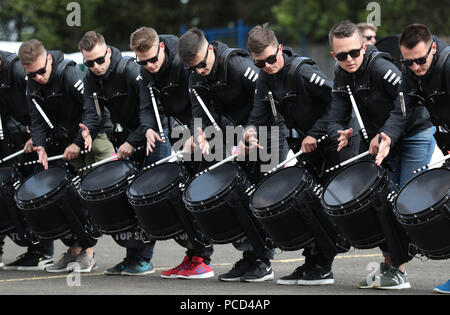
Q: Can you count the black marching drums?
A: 8